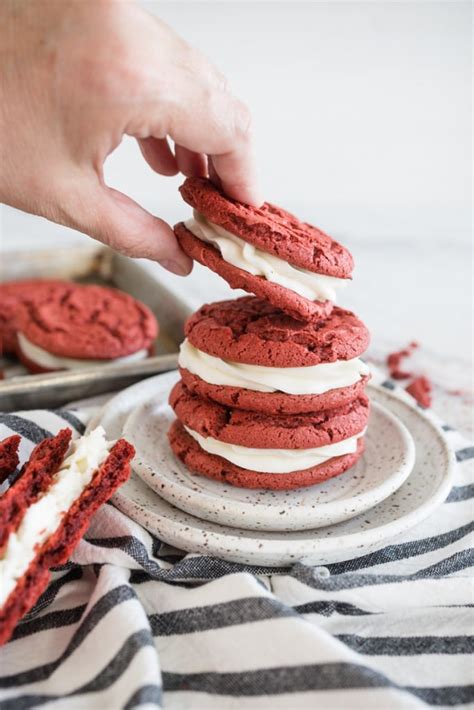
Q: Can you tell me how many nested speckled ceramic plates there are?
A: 2